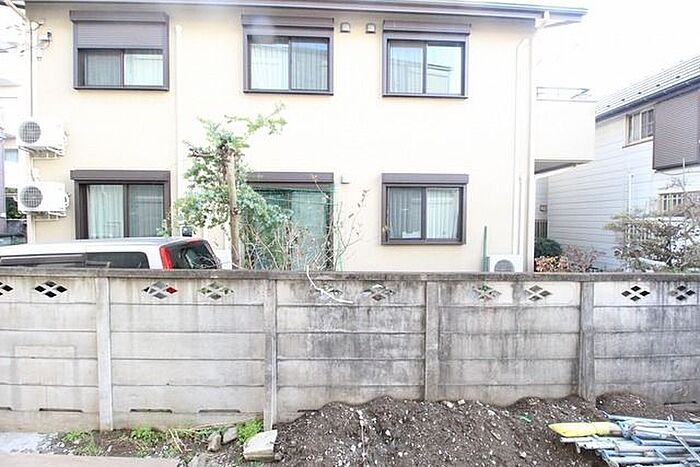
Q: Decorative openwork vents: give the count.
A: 10